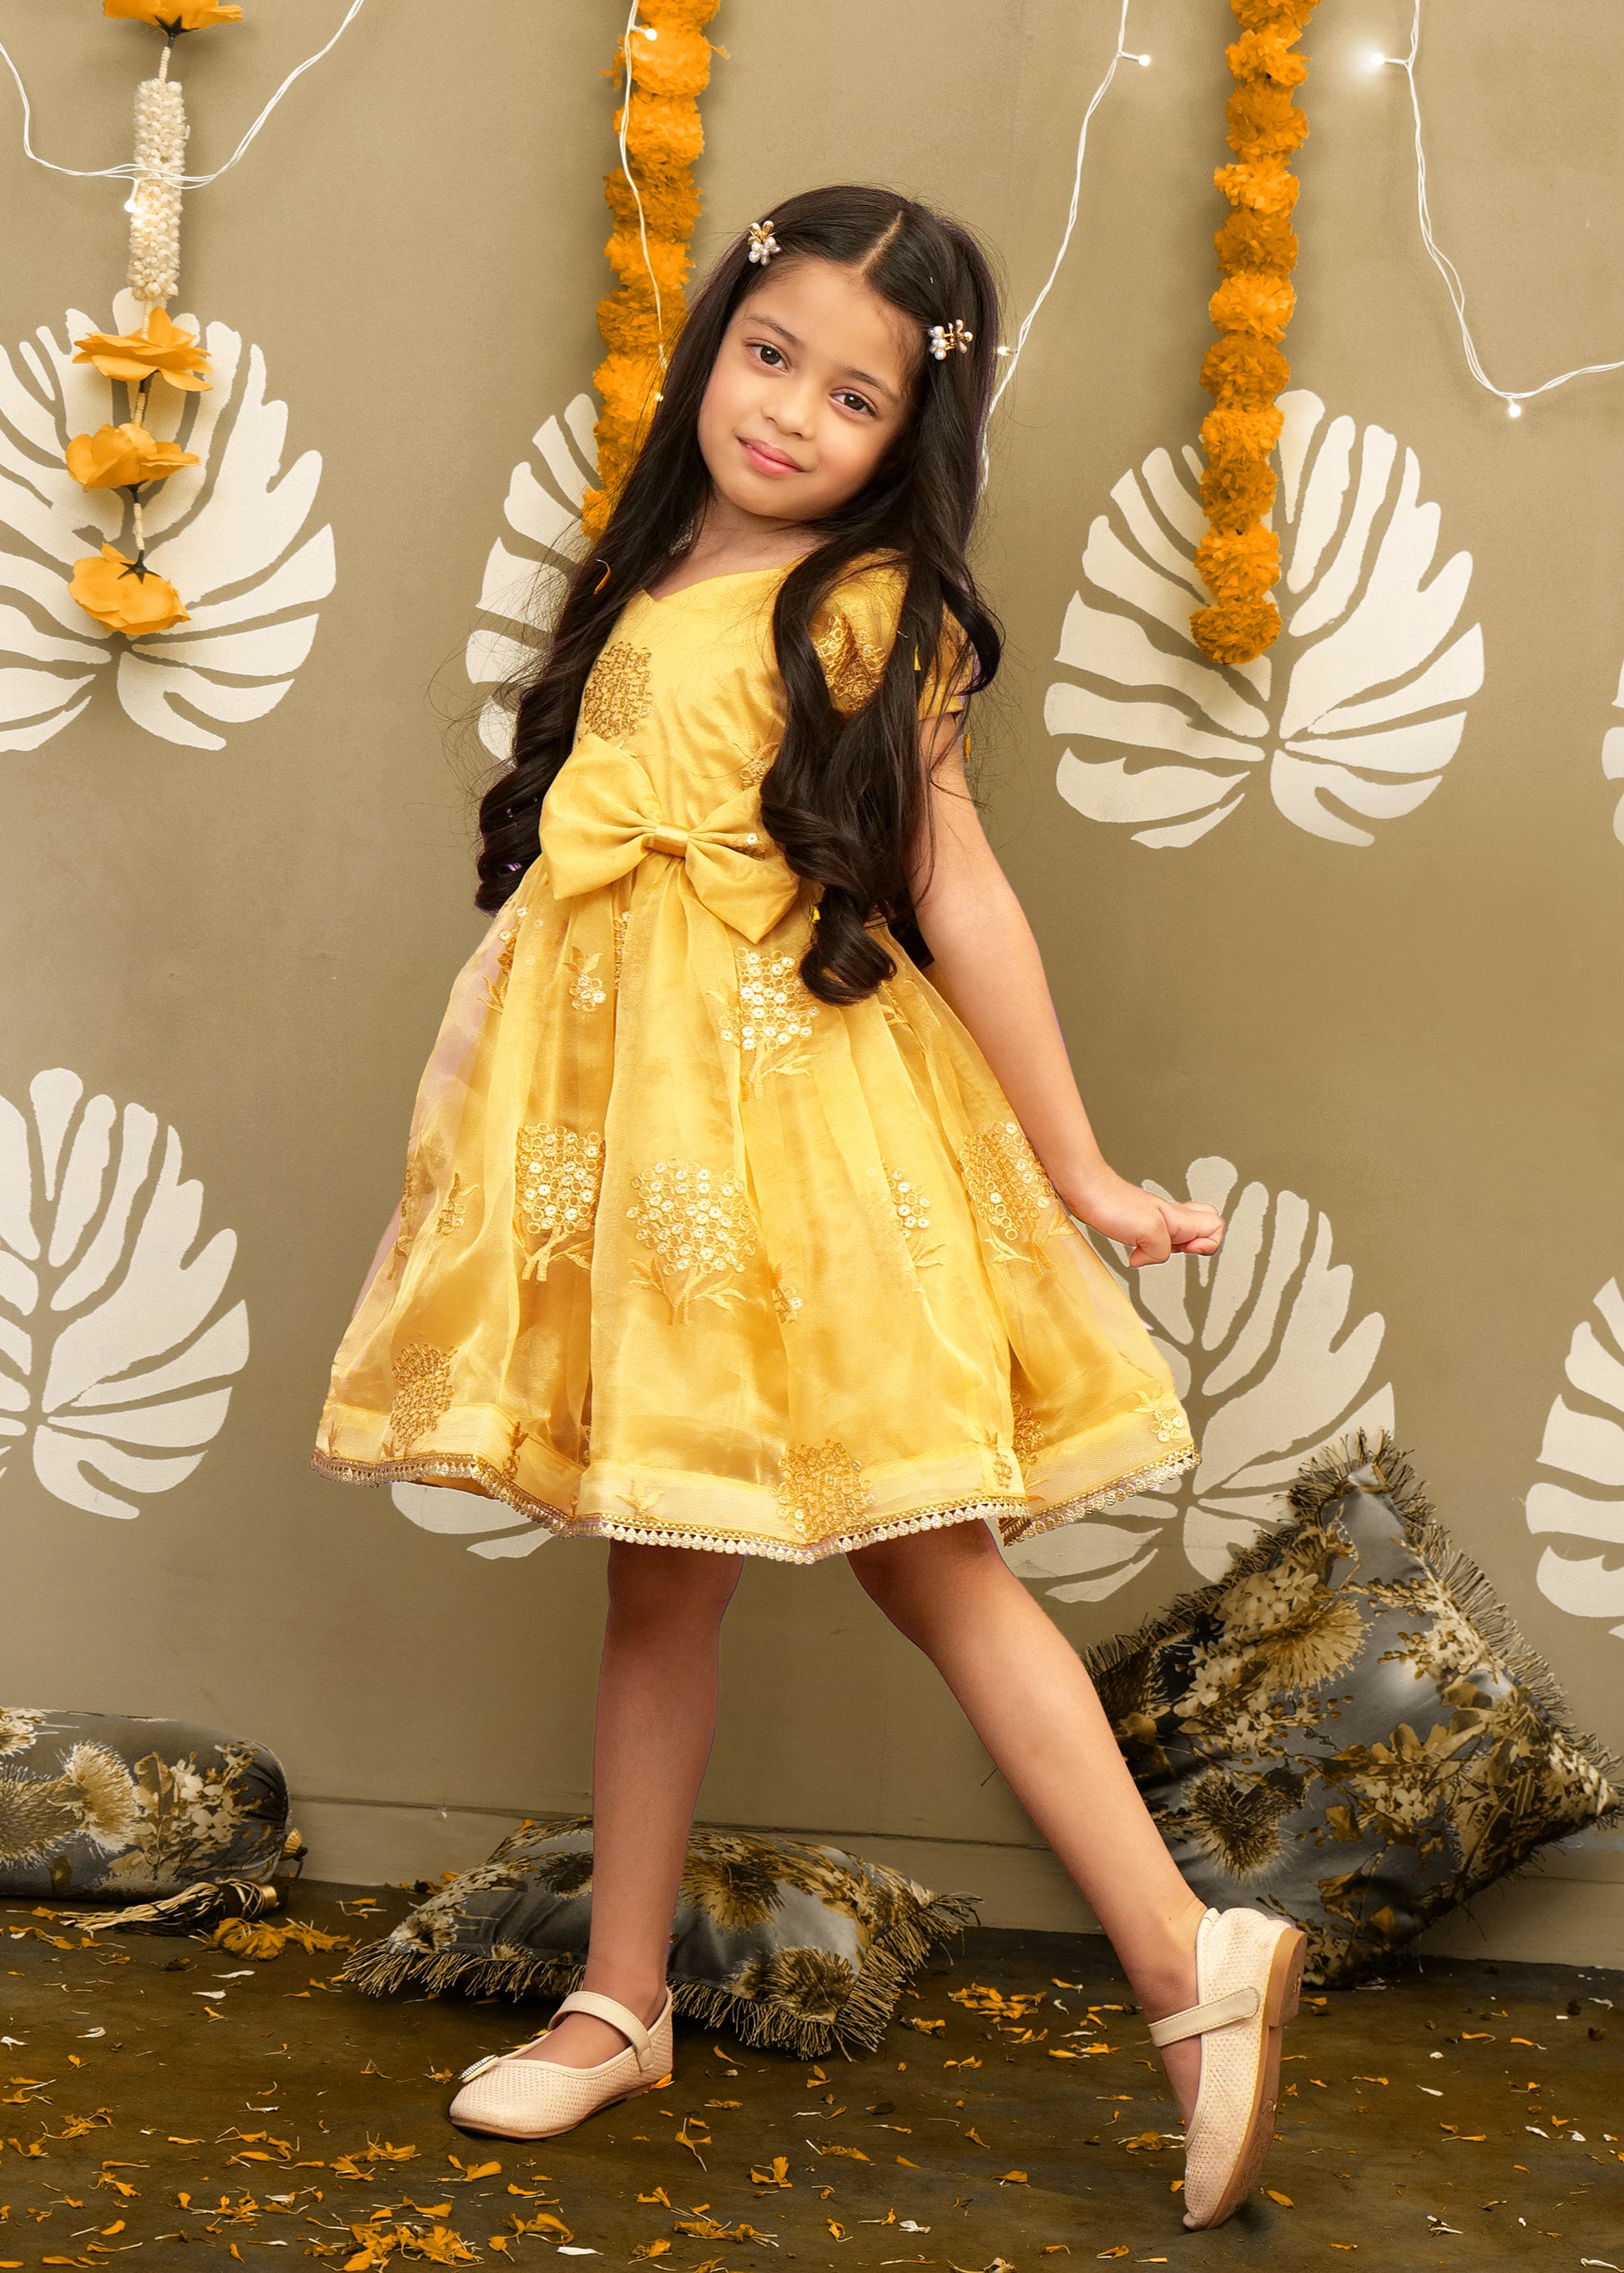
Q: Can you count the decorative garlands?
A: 3